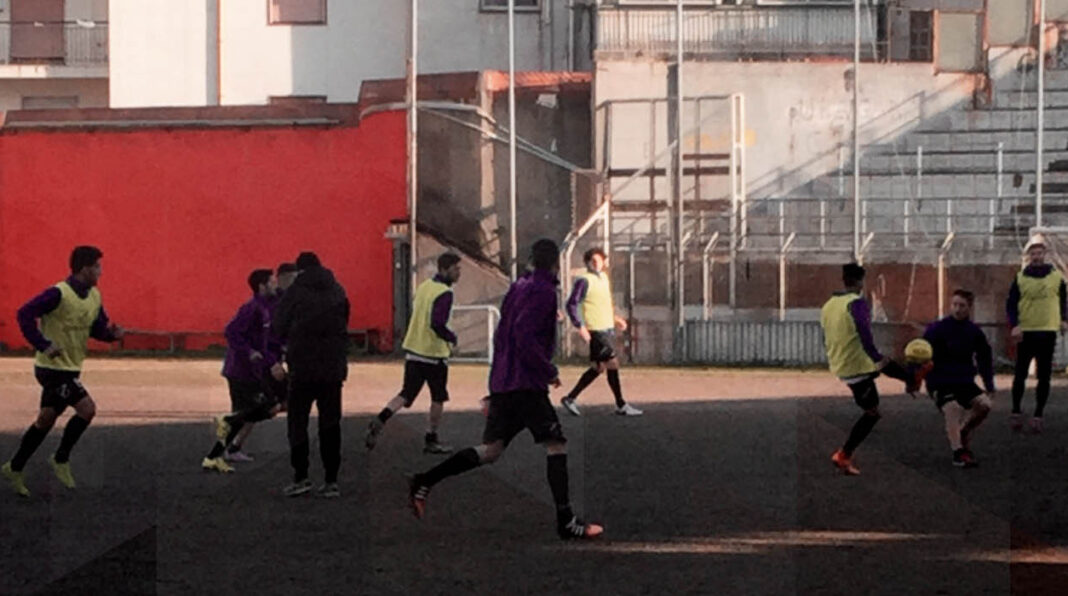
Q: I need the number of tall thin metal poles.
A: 5